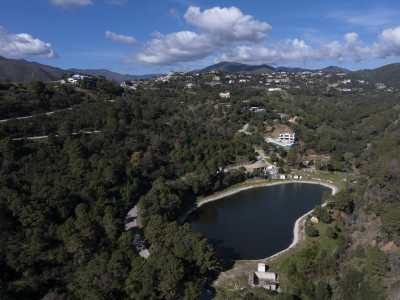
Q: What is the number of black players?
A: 0